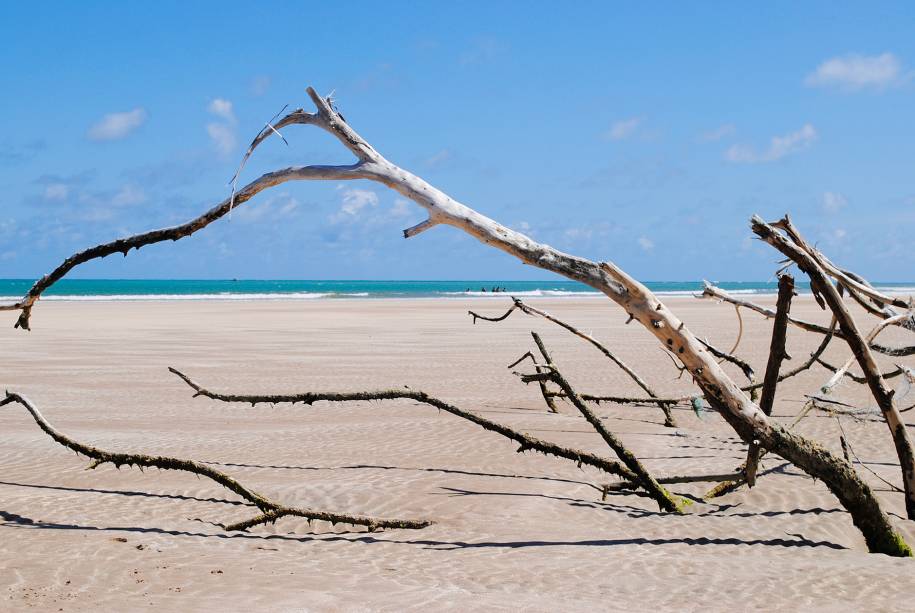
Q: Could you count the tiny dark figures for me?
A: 5